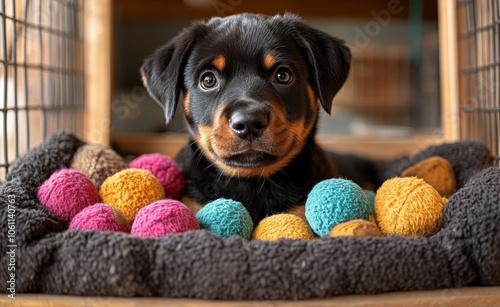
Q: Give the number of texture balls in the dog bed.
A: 13